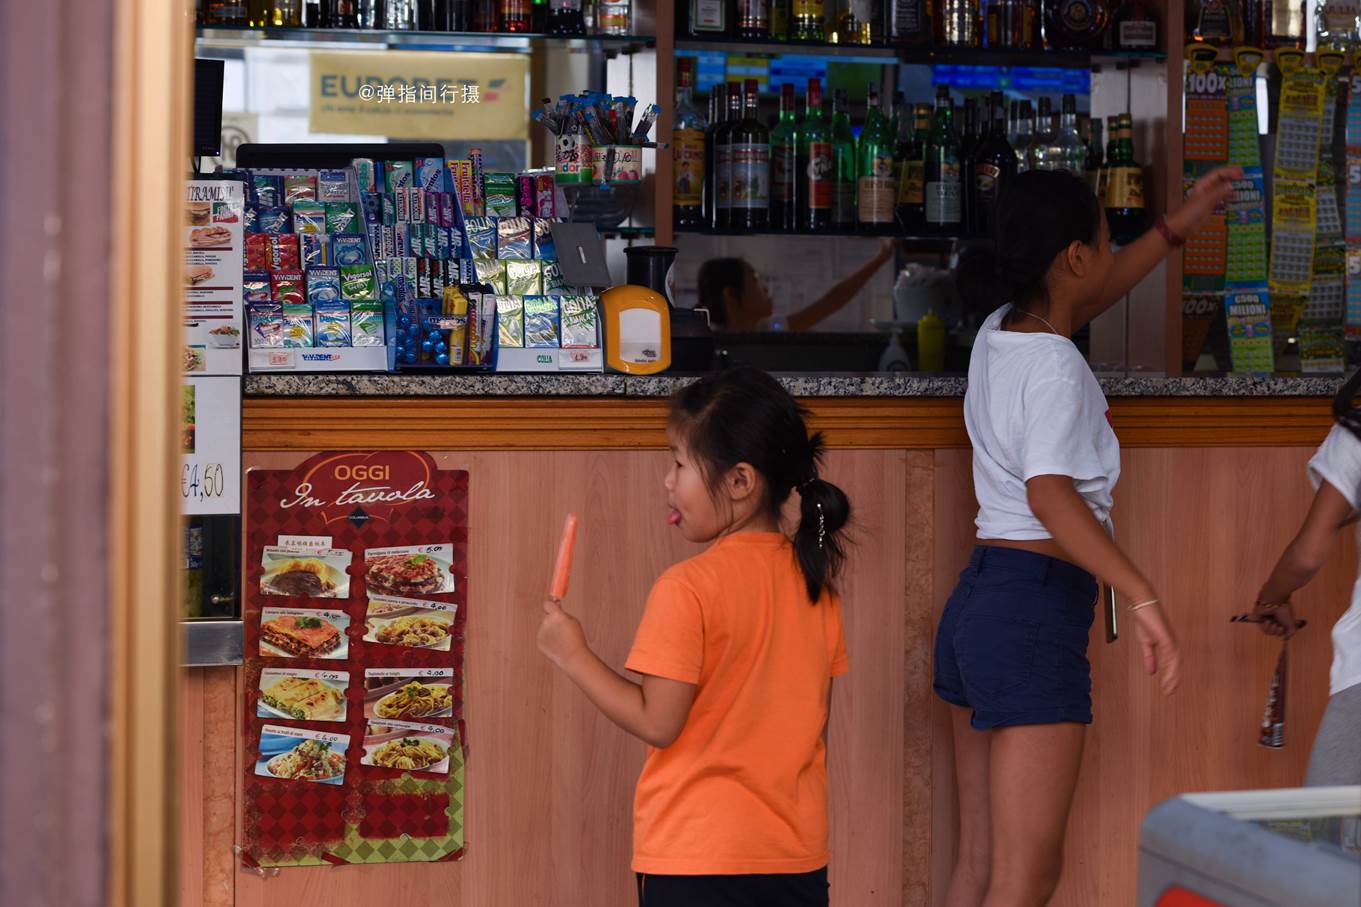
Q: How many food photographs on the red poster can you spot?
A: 8